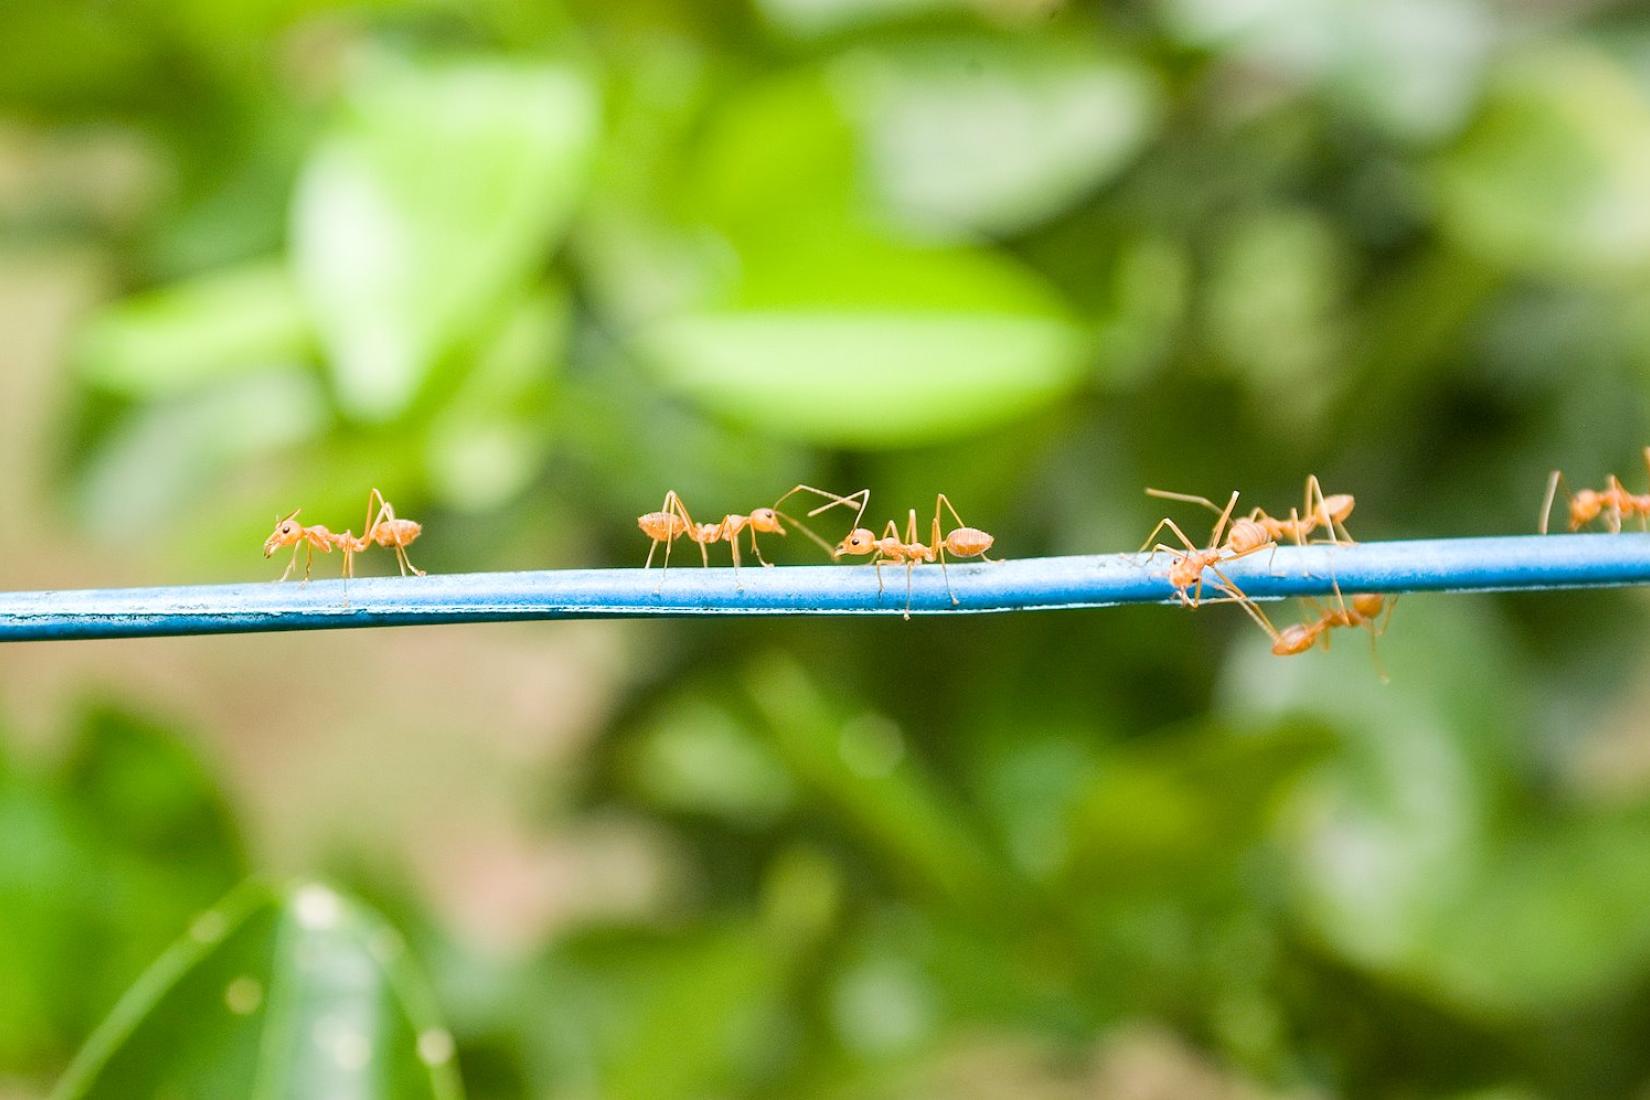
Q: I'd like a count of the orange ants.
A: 7